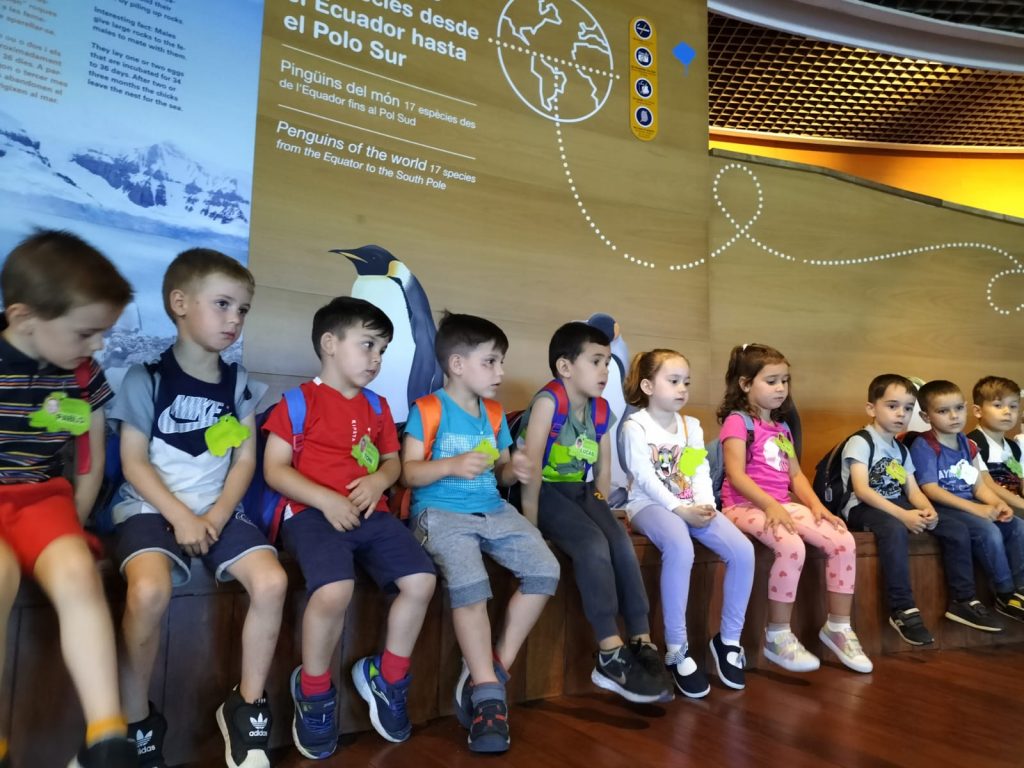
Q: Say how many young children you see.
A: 10